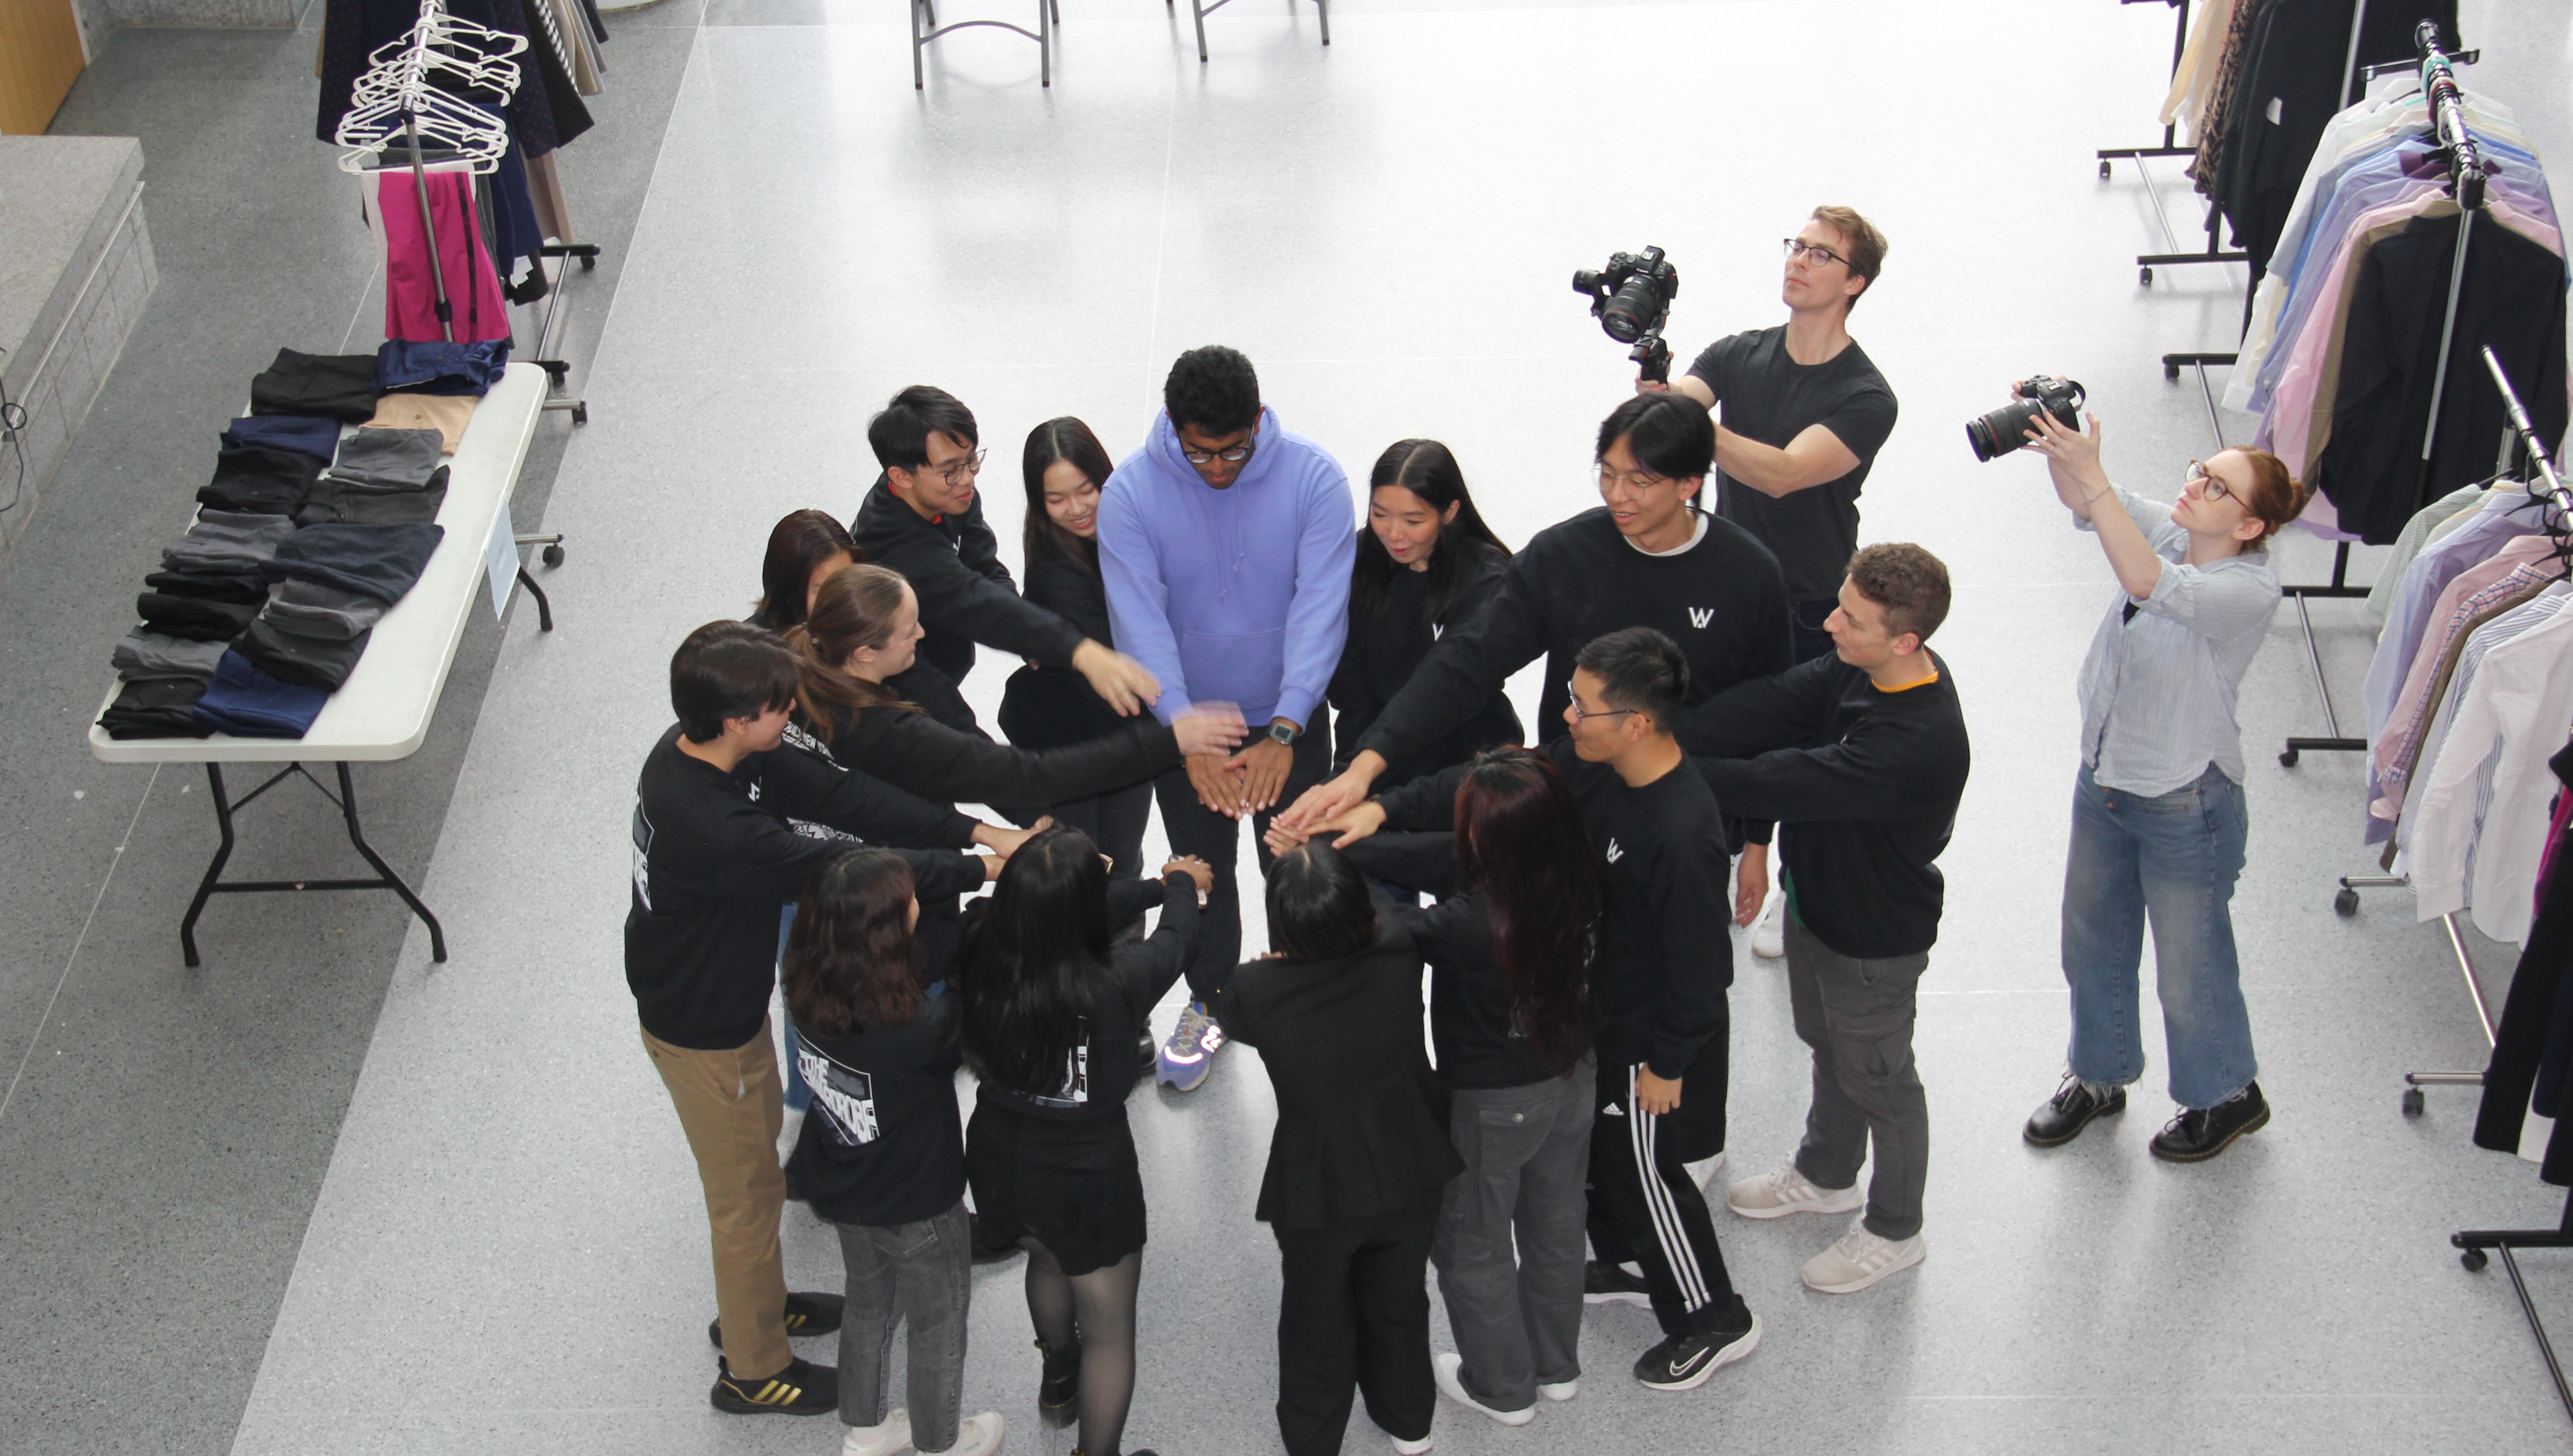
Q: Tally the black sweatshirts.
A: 12